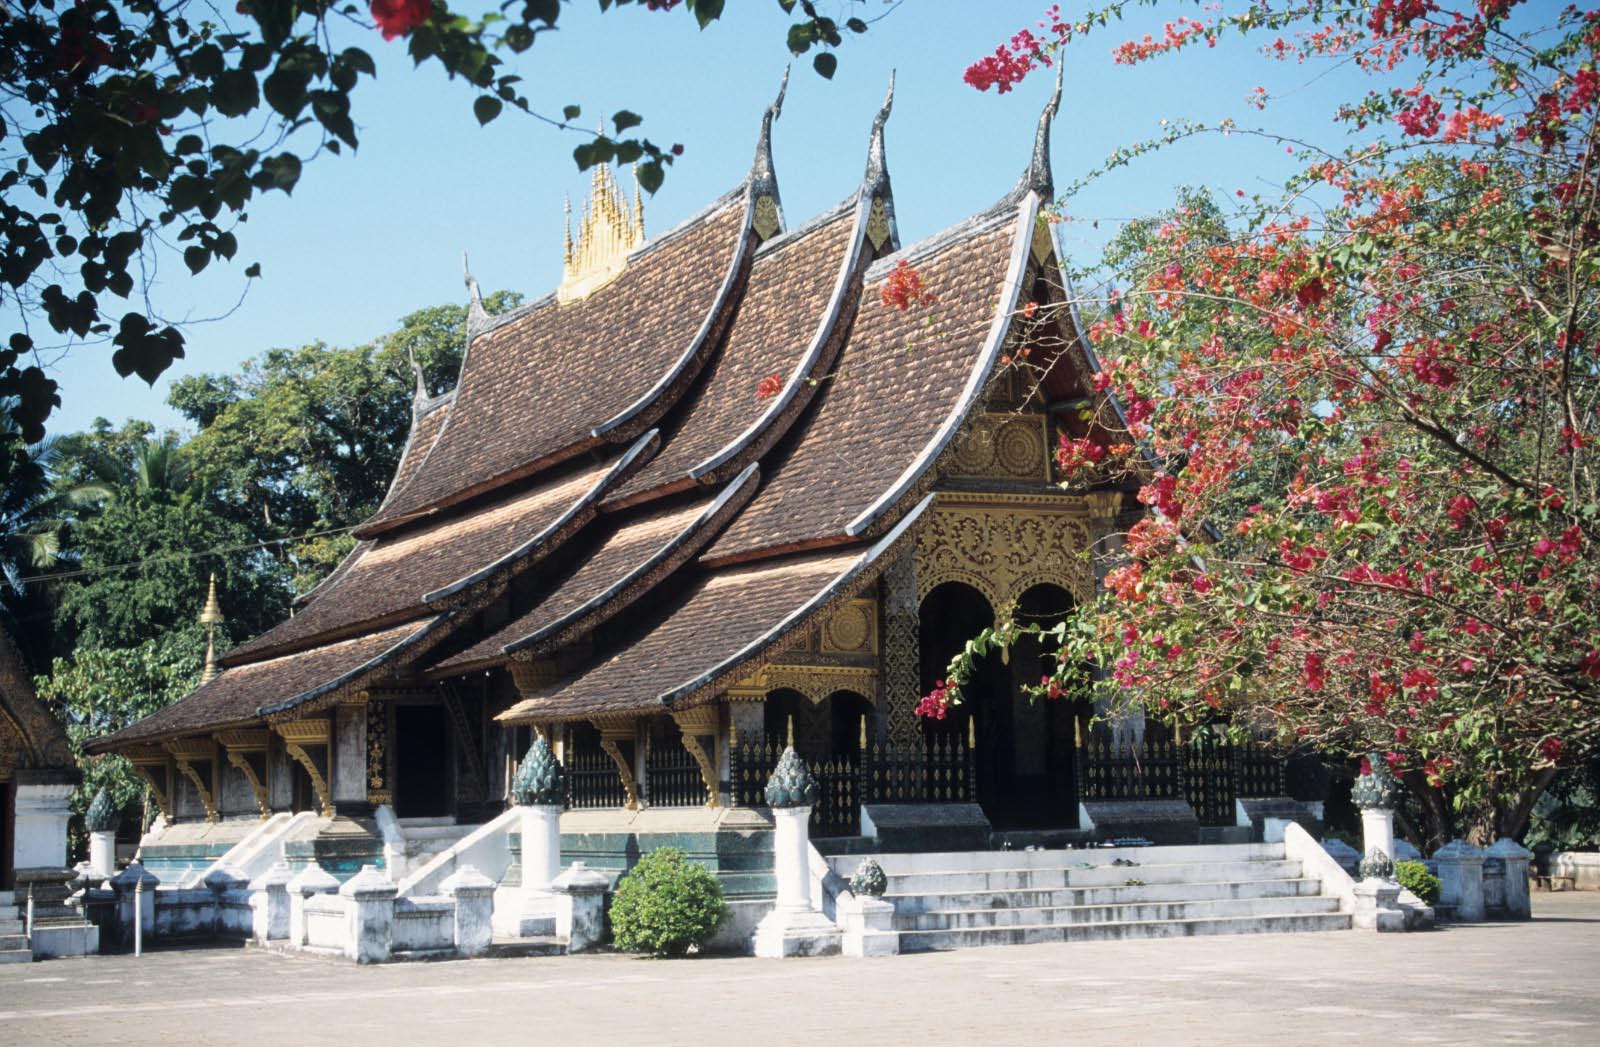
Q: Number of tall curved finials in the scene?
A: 5